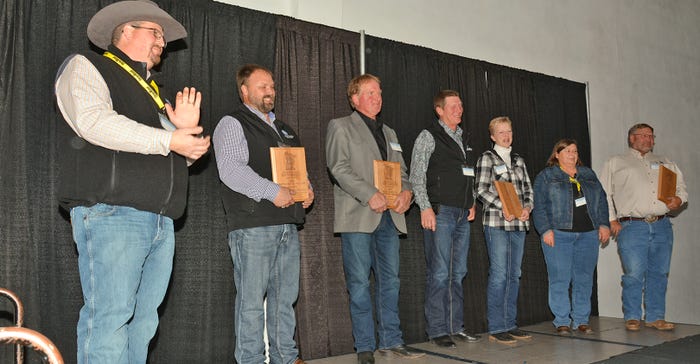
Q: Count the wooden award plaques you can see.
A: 4